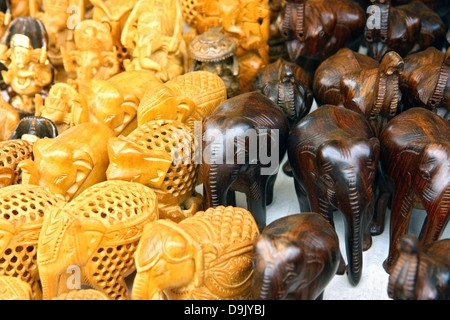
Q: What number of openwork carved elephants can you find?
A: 4